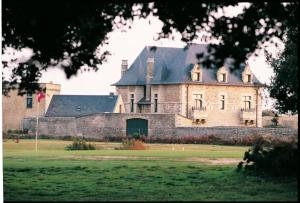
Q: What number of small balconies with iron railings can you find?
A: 2